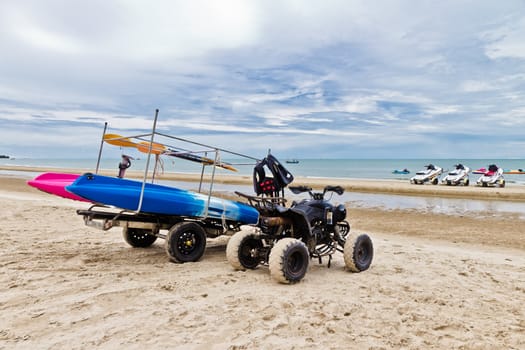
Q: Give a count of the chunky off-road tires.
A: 3